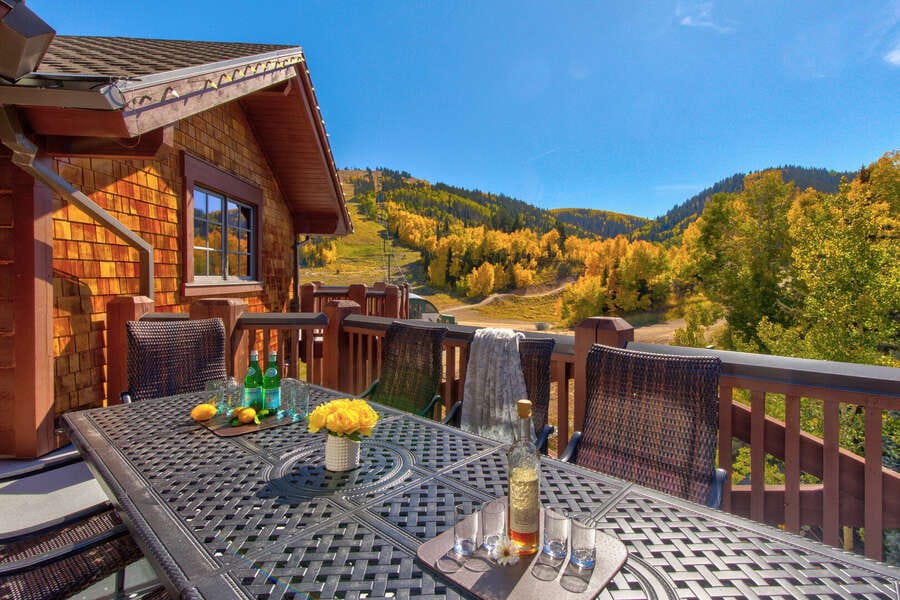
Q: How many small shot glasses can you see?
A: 4